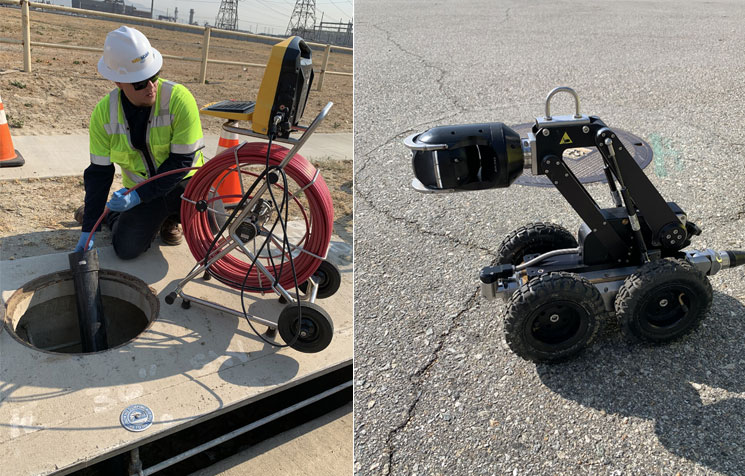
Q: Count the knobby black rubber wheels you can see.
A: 3